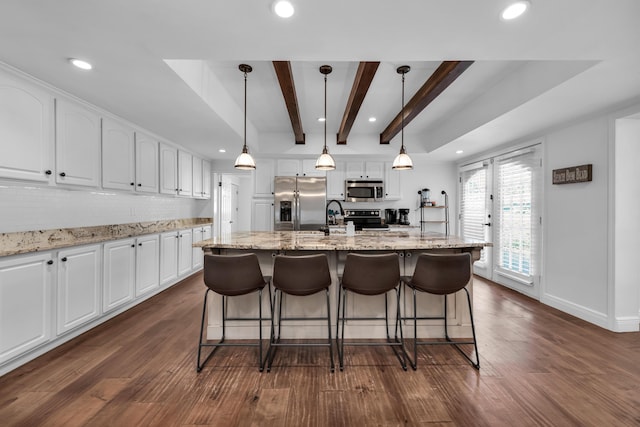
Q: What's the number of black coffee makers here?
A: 2